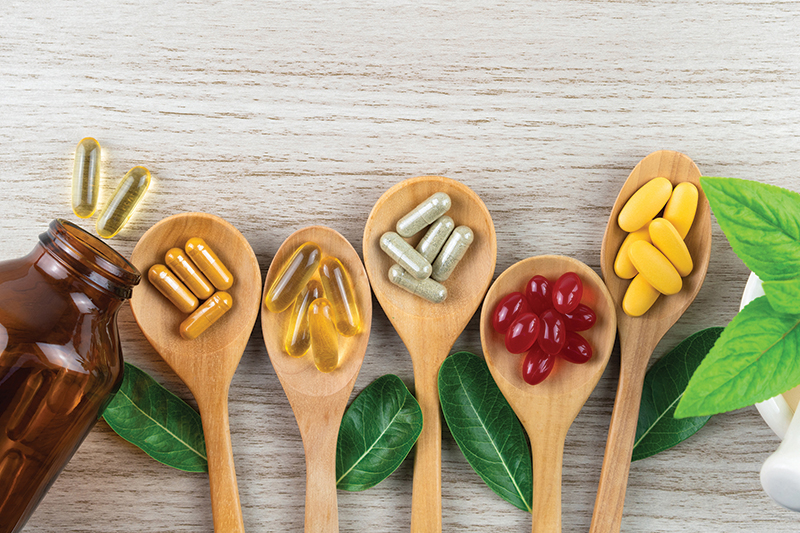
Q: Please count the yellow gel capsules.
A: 6